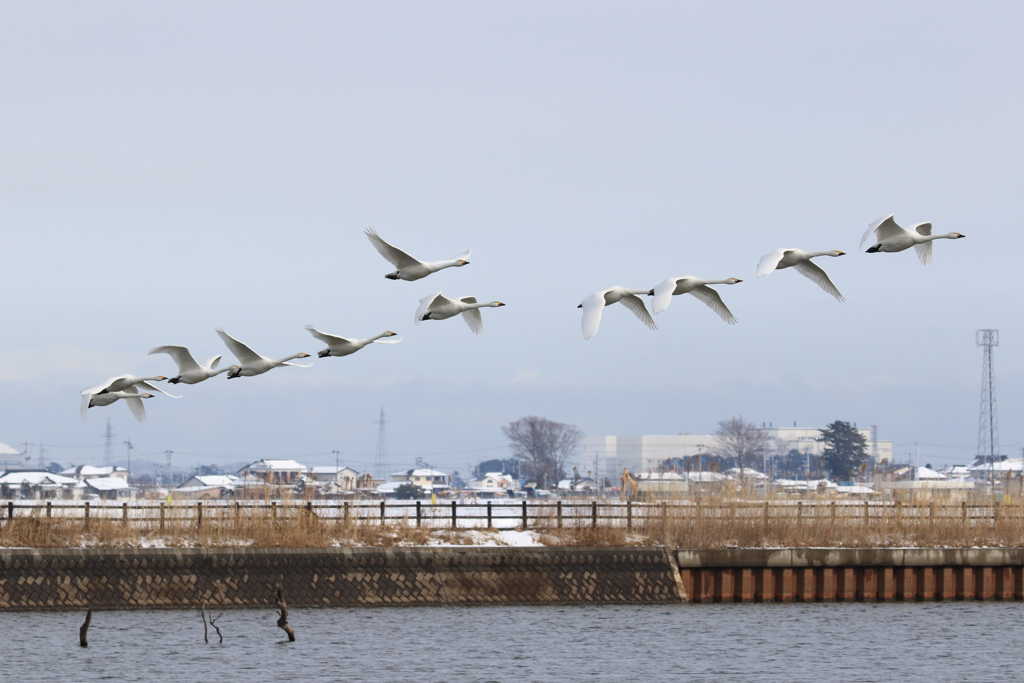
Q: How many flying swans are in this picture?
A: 11